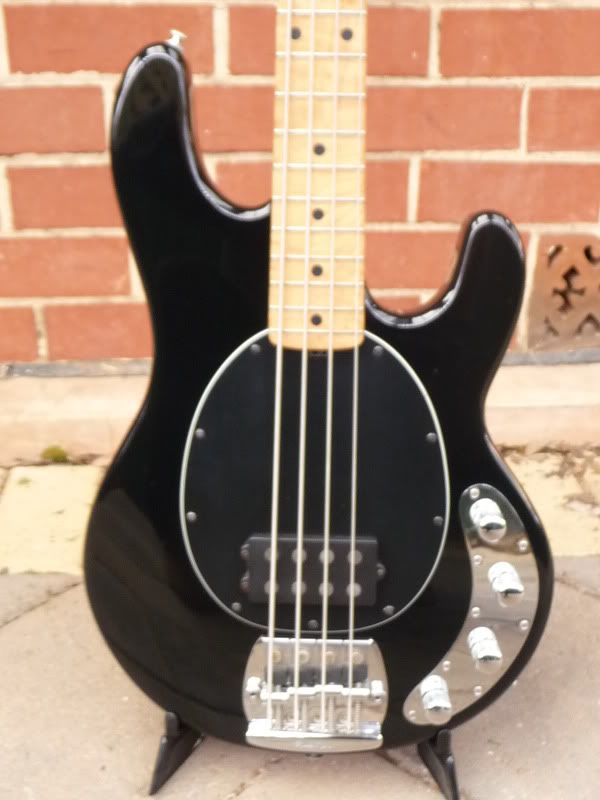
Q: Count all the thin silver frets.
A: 11